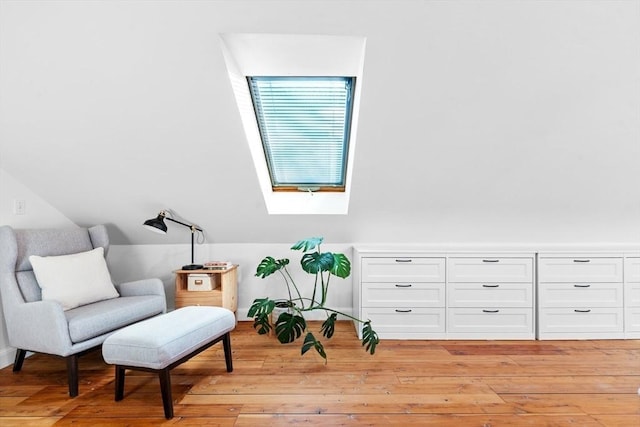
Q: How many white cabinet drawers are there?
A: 12